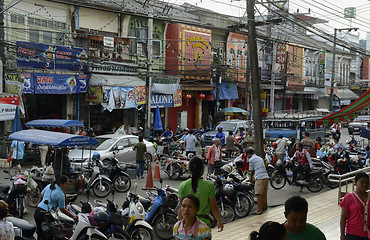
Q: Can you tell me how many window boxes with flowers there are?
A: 0